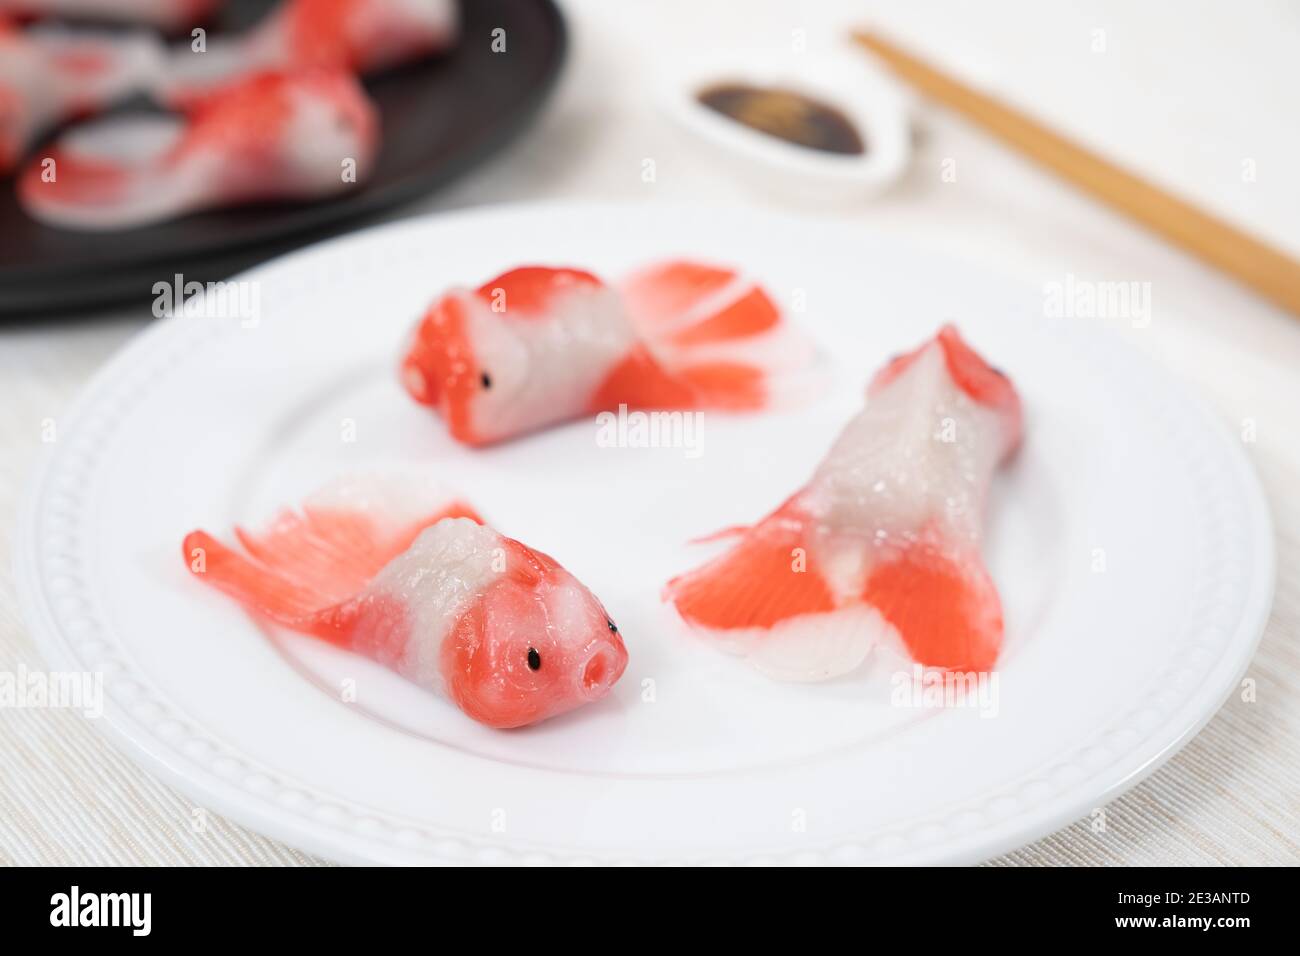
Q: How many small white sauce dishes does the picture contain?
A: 1